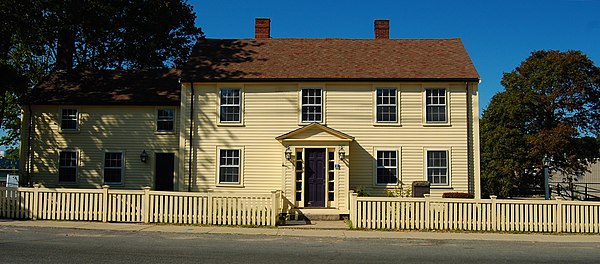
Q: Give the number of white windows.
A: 11